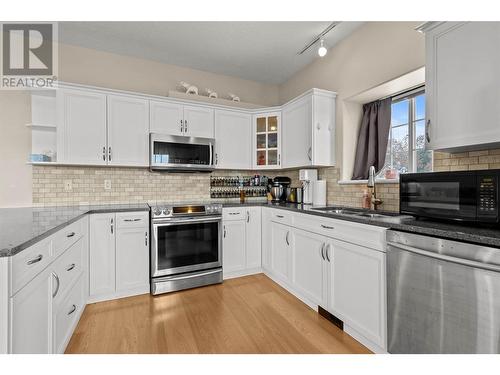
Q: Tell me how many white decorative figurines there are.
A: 3